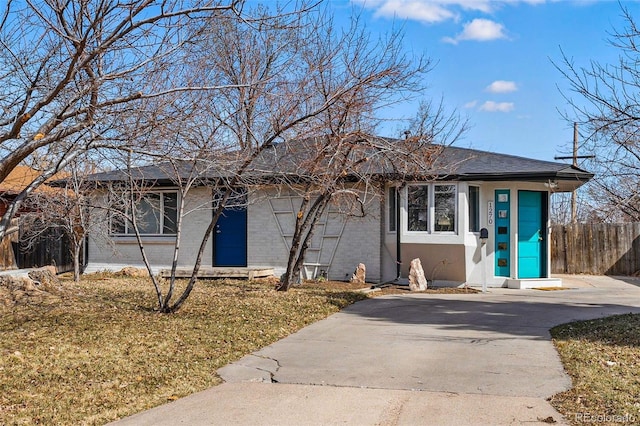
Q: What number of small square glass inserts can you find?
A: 5